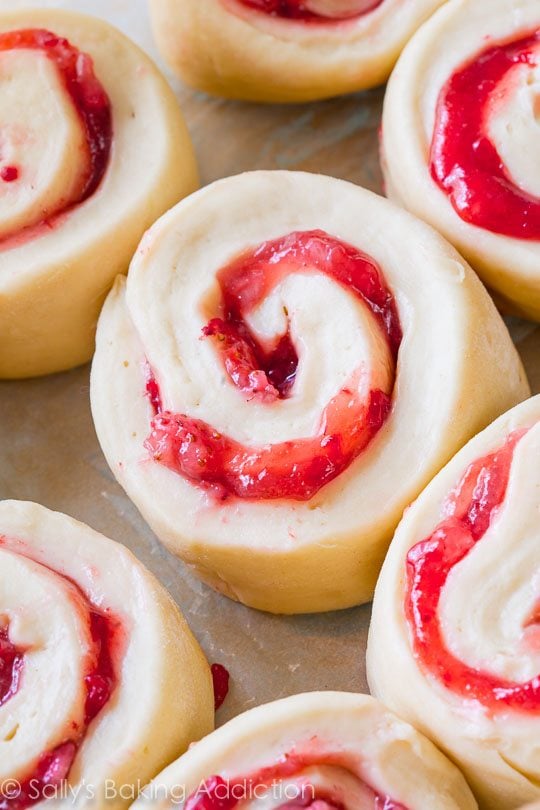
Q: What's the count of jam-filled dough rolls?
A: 7